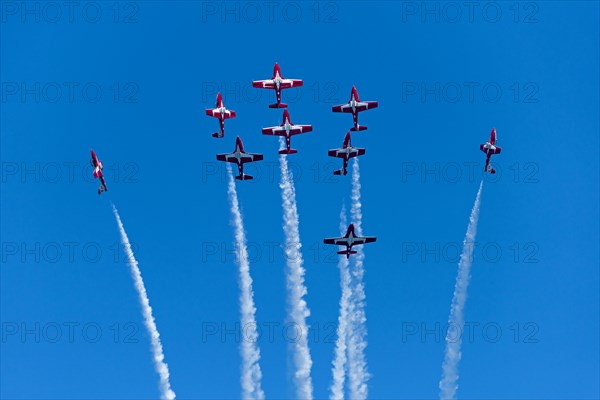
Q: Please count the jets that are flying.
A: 9